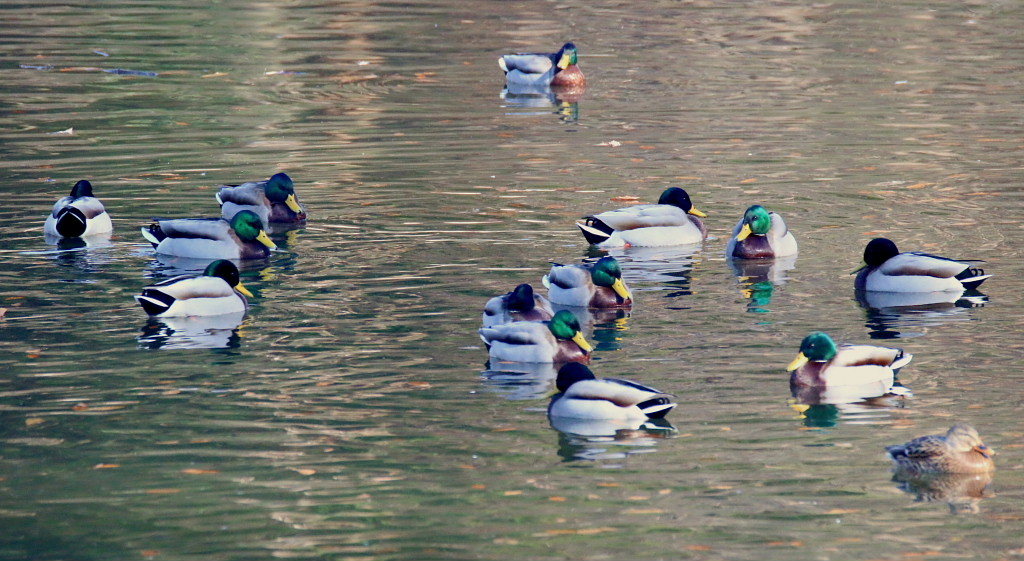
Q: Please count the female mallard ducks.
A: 1